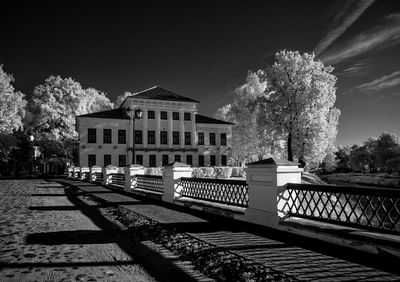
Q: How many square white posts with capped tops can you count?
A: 8